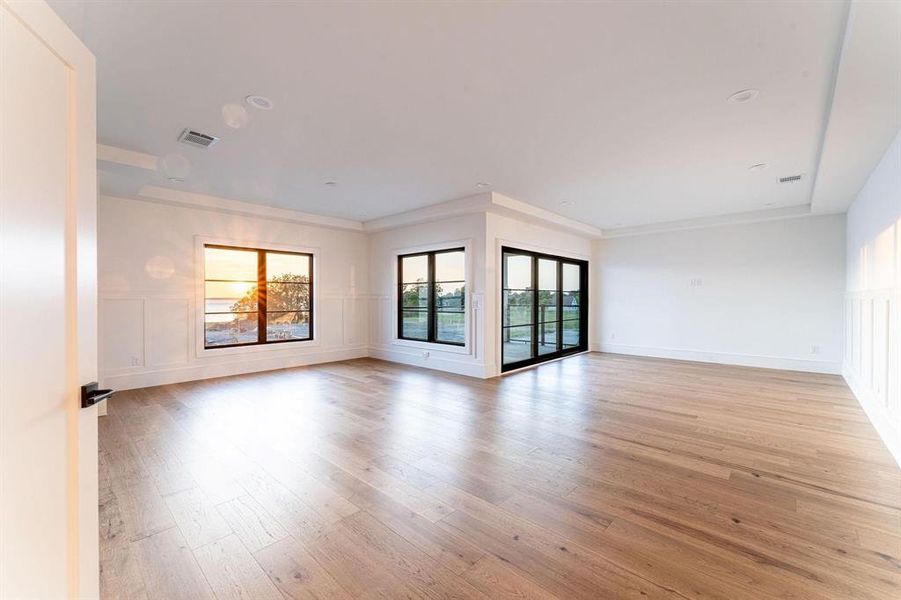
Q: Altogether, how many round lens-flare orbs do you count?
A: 3